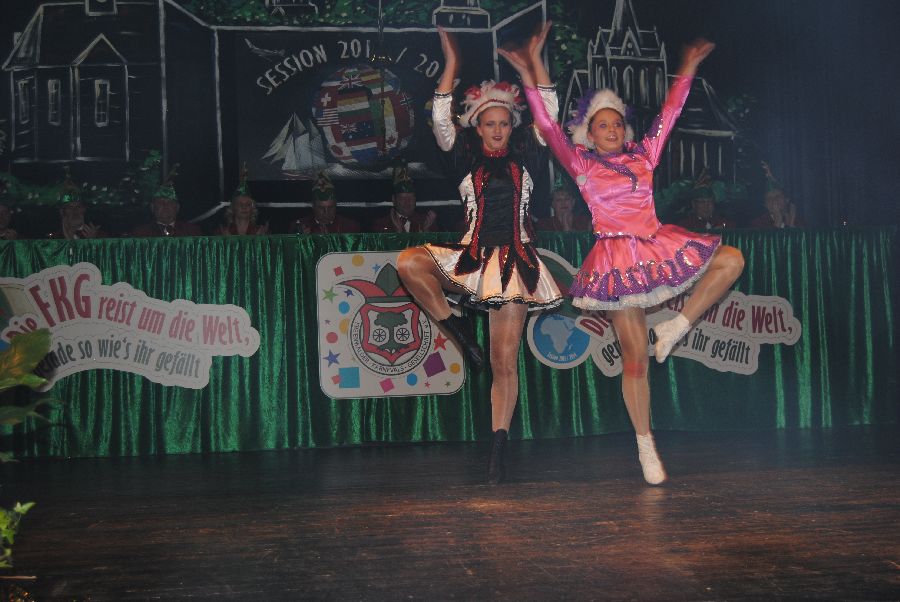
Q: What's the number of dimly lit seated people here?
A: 9